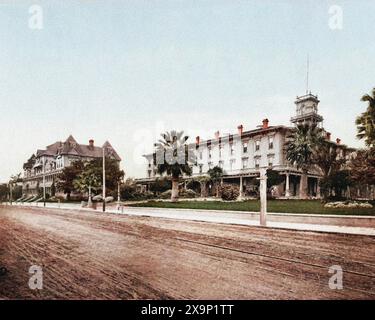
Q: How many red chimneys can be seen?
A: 7